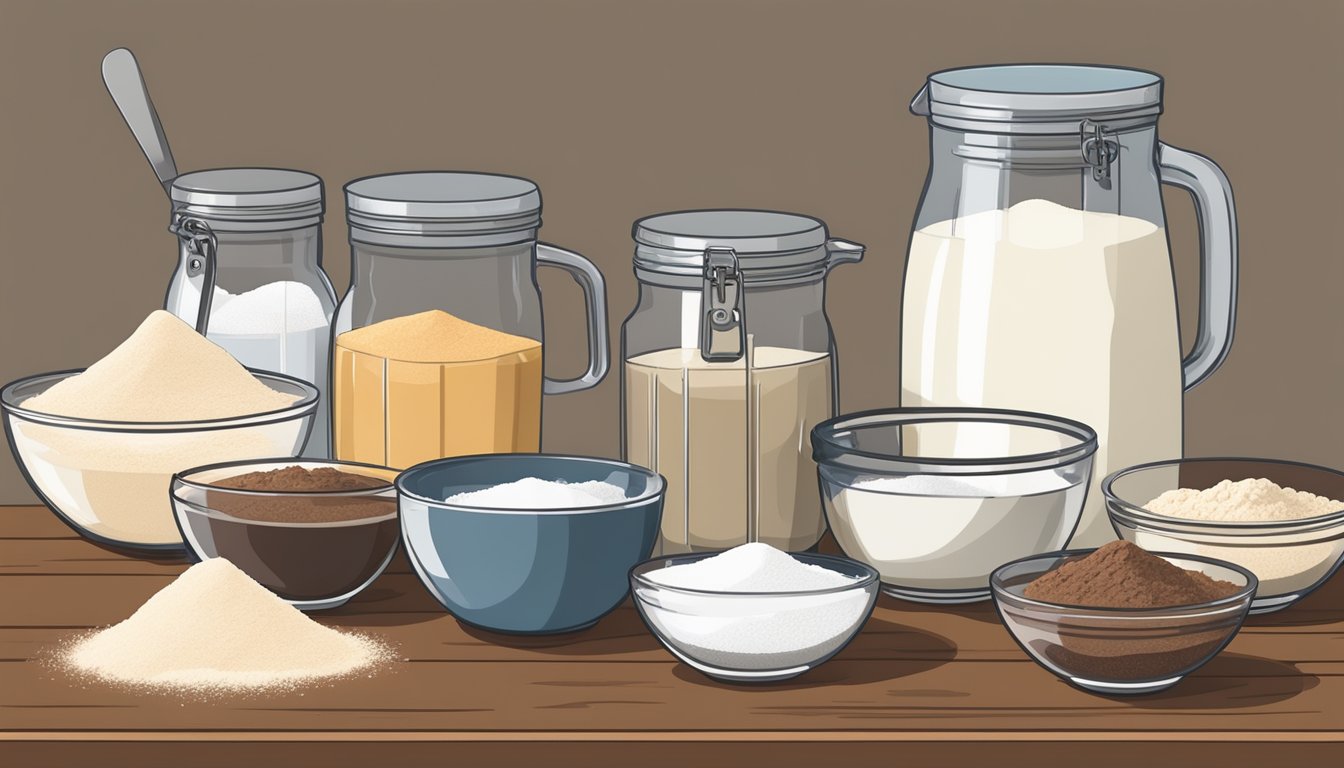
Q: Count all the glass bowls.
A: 6